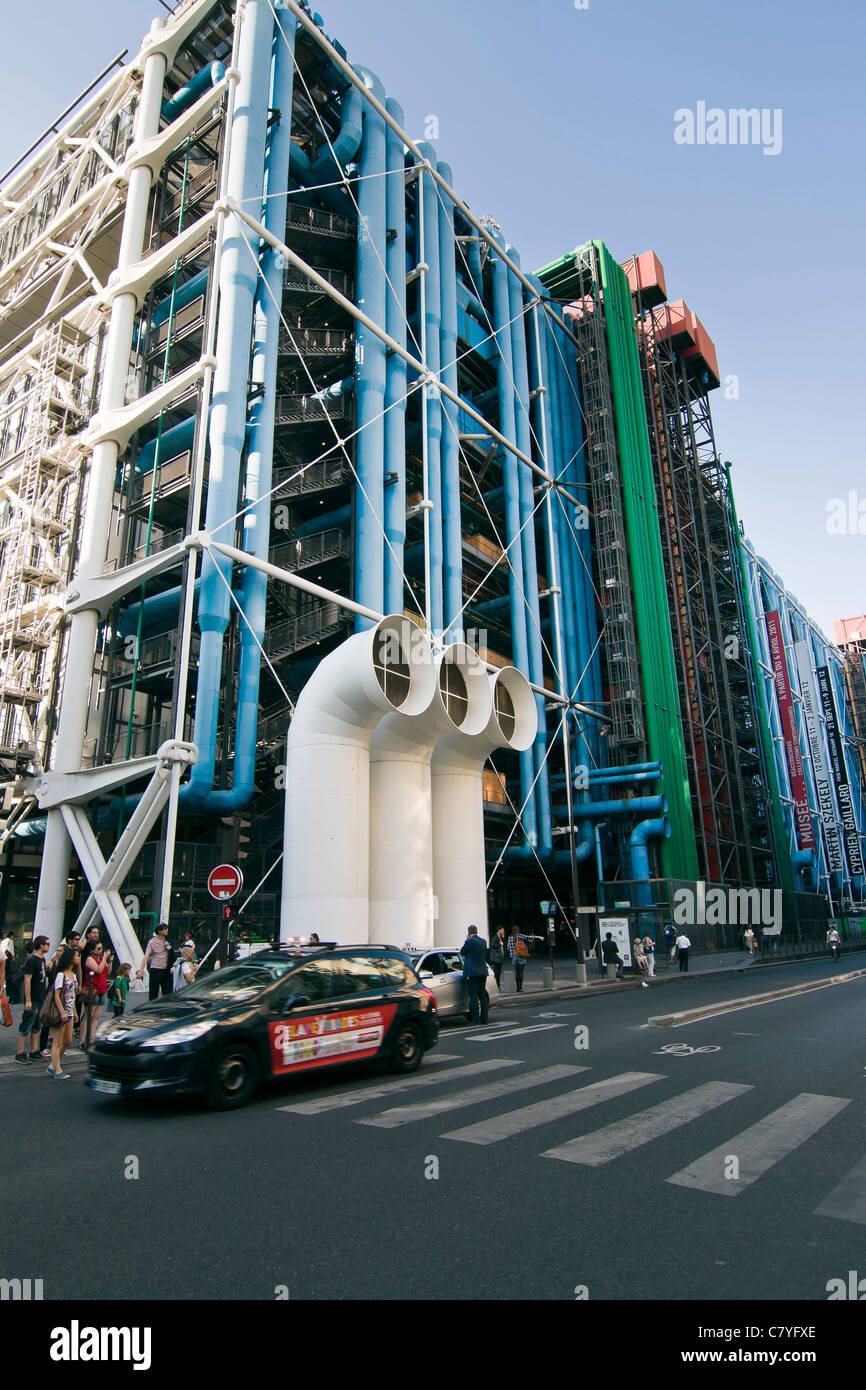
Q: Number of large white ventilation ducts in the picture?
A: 3